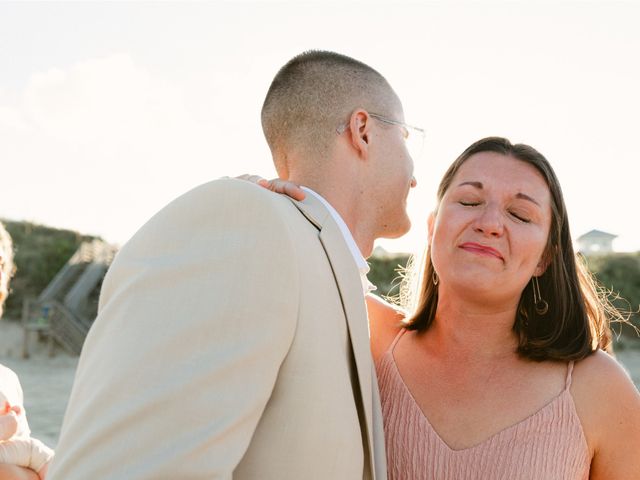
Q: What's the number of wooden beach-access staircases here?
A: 1